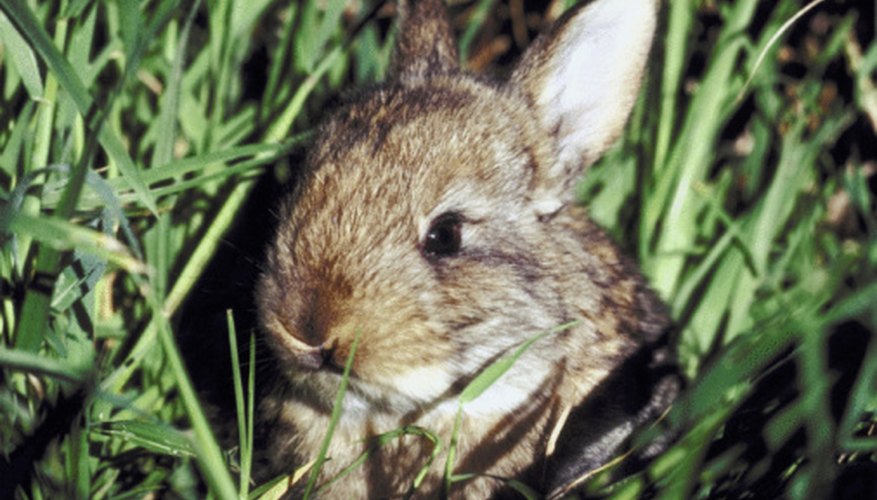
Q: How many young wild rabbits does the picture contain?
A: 1